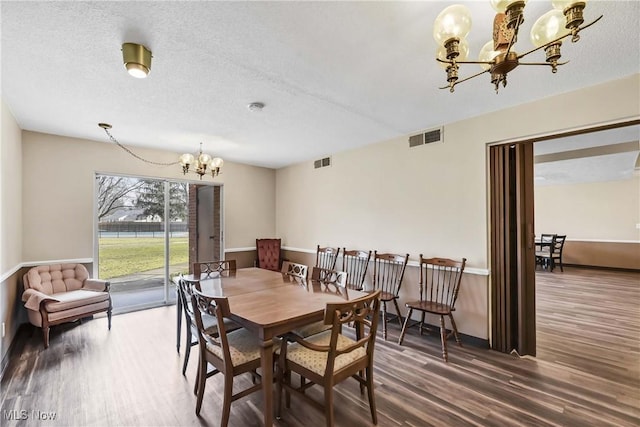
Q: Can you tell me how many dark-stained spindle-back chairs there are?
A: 4